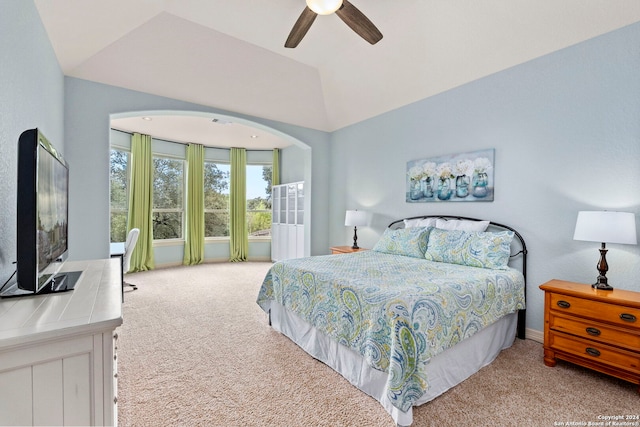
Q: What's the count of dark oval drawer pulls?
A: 4